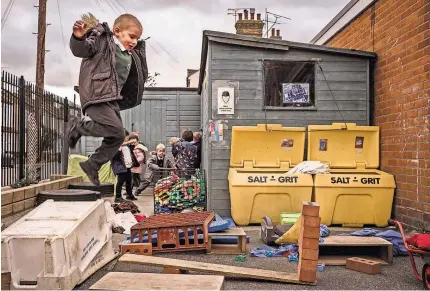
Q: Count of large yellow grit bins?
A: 2